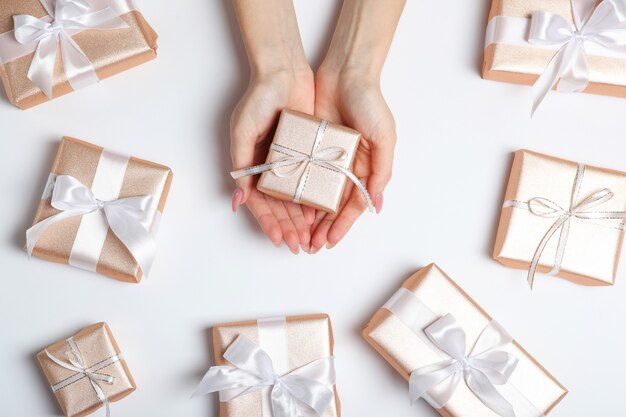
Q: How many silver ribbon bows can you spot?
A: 3